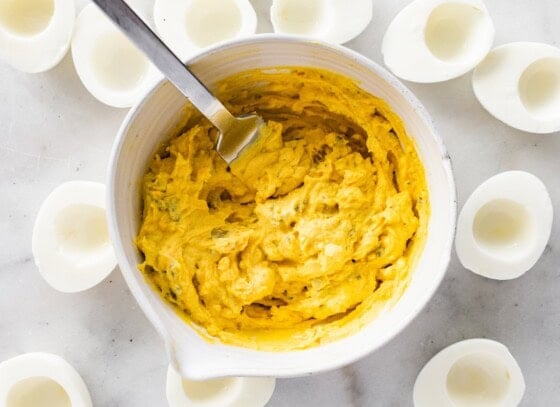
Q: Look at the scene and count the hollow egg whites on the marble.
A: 11